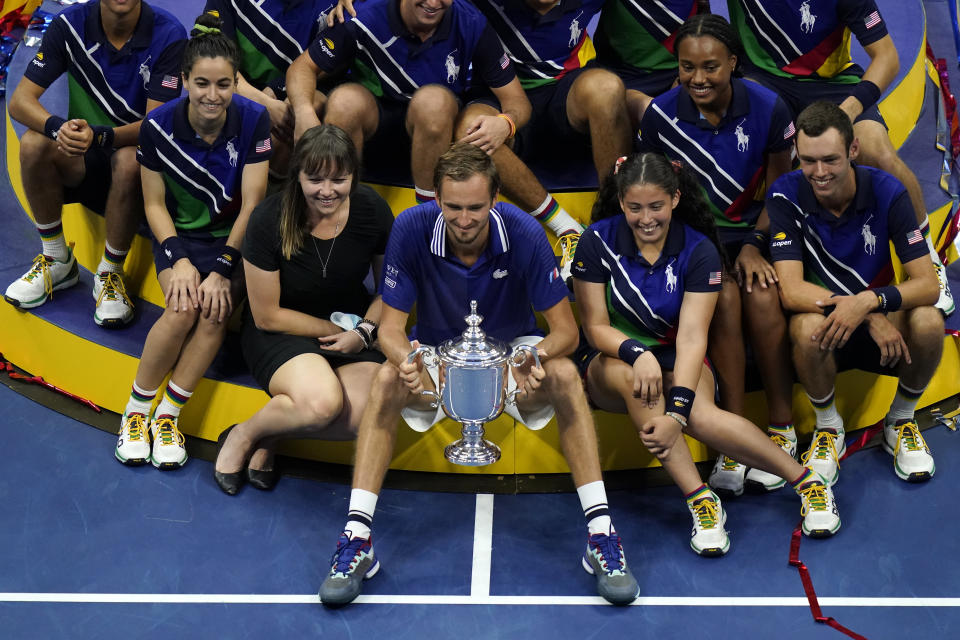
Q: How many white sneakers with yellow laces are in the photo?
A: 12